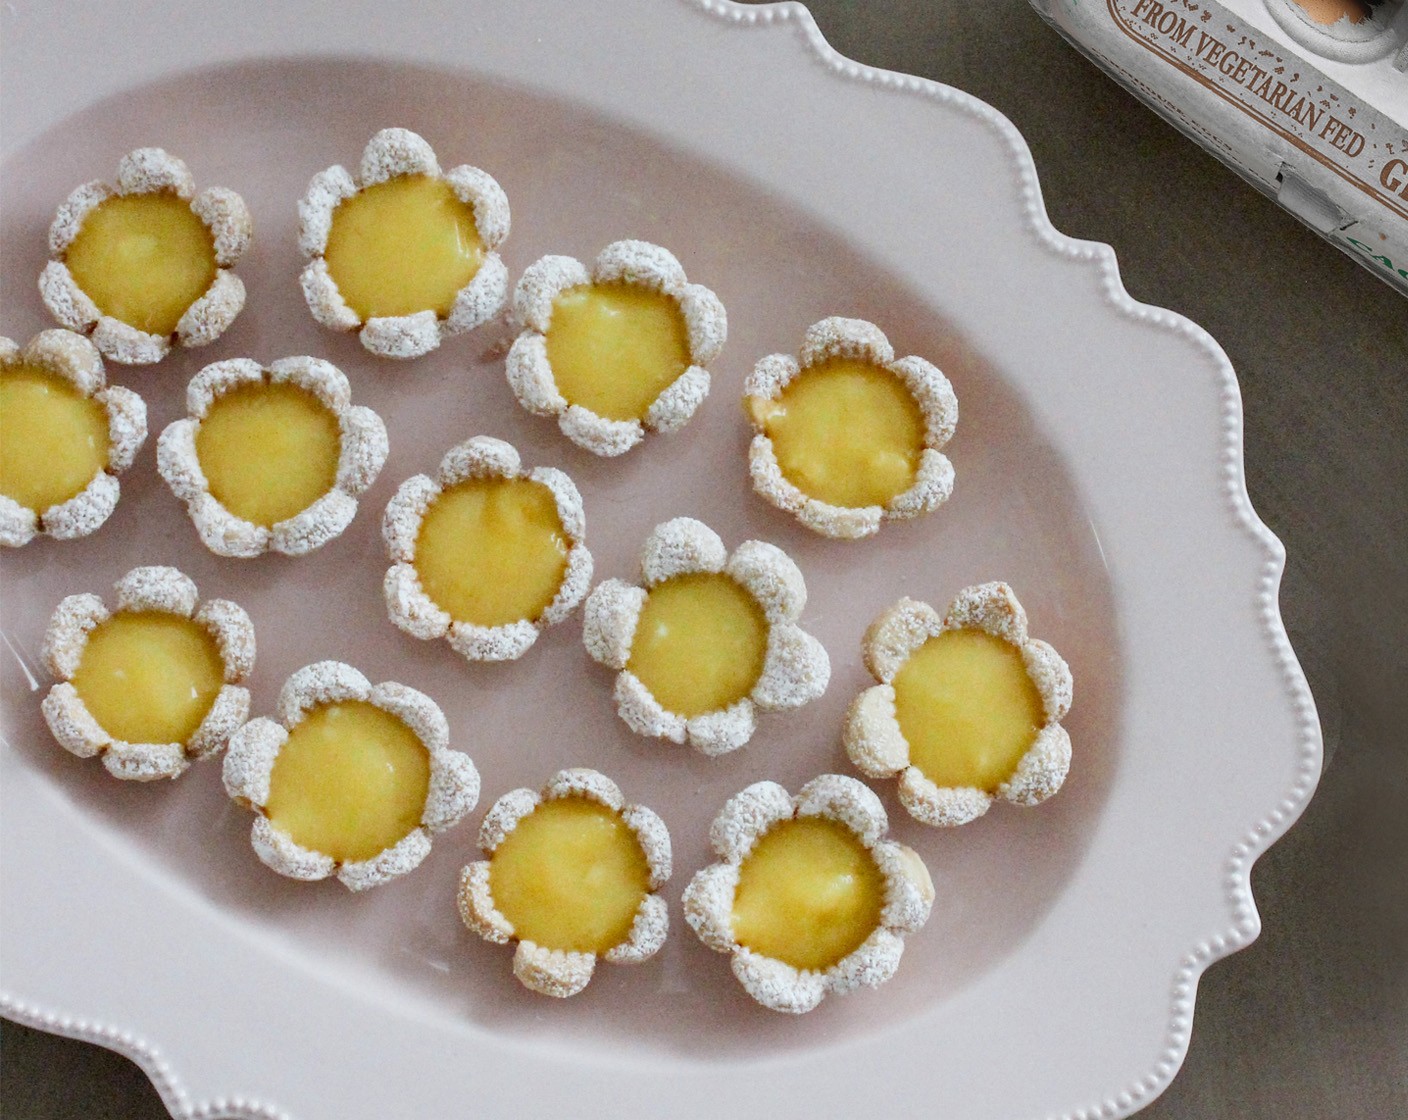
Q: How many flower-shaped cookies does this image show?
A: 13